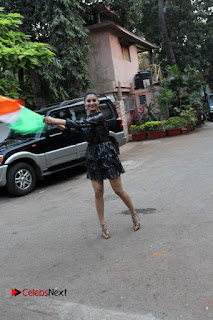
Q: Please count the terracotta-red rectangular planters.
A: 3